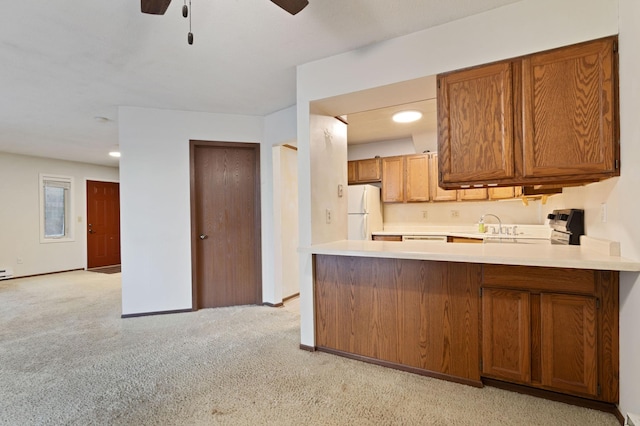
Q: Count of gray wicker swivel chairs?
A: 0